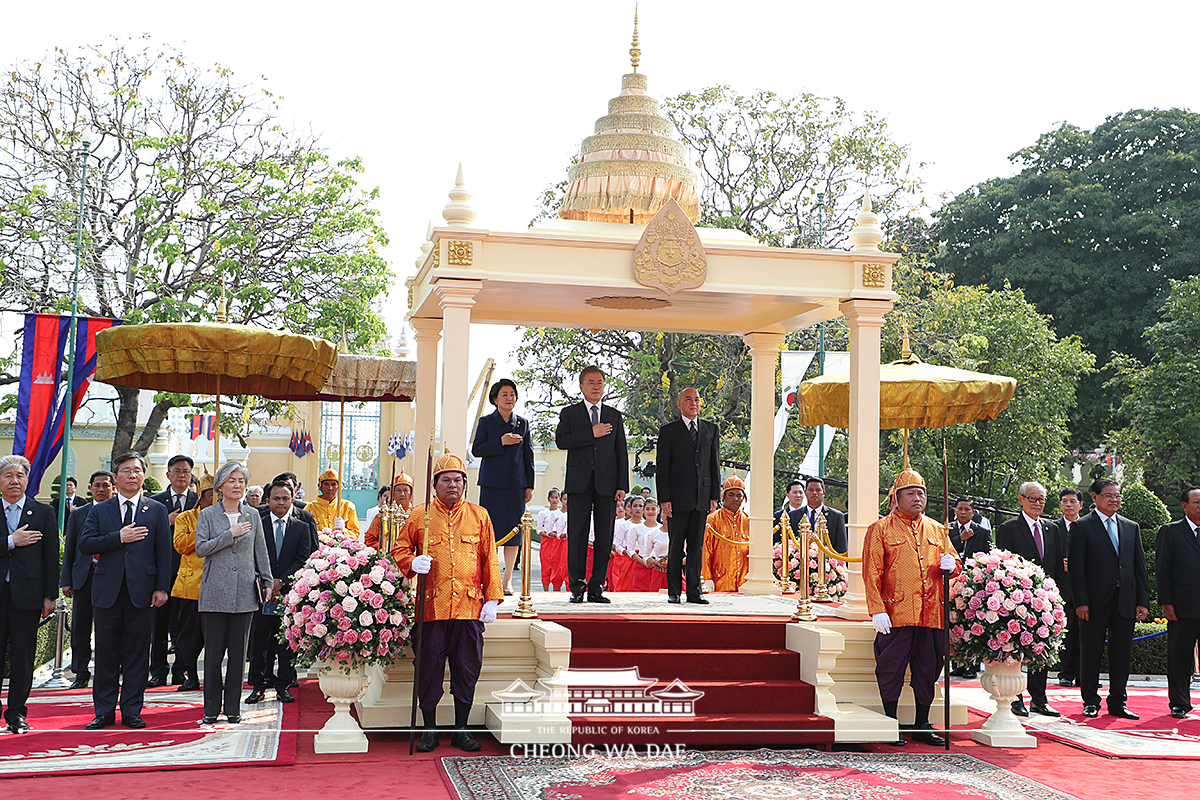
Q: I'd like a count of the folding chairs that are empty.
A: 0